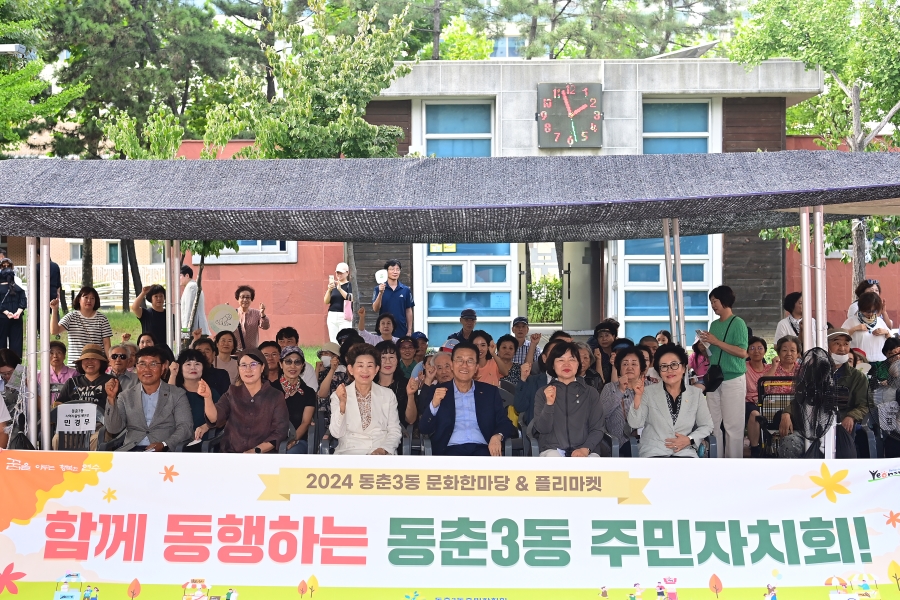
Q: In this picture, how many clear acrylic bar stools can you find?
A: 0